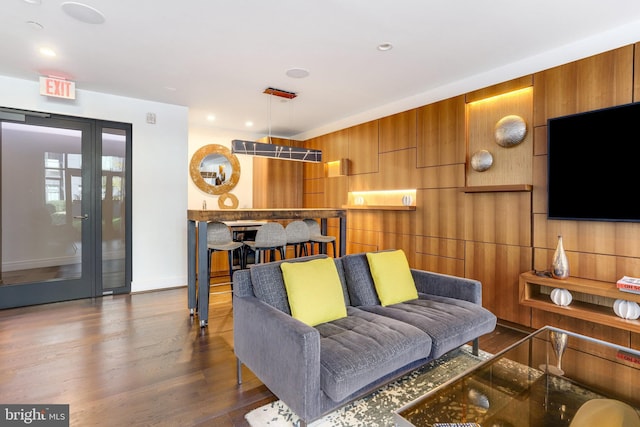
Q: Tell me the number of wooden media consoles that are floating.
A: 1